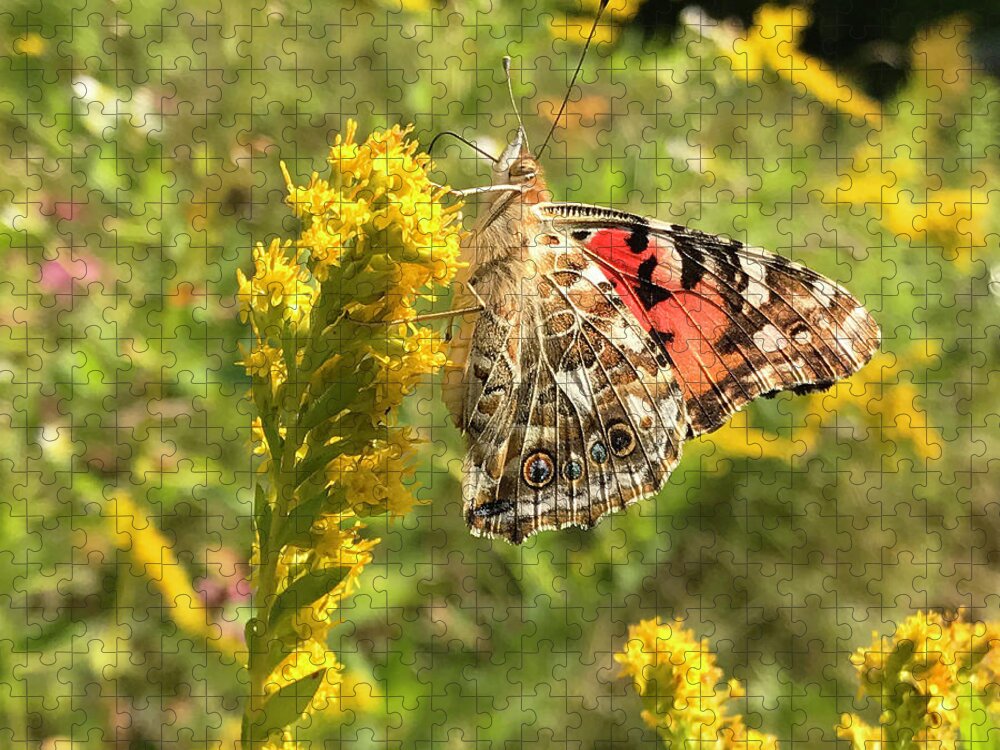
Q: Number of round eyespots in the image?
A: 4